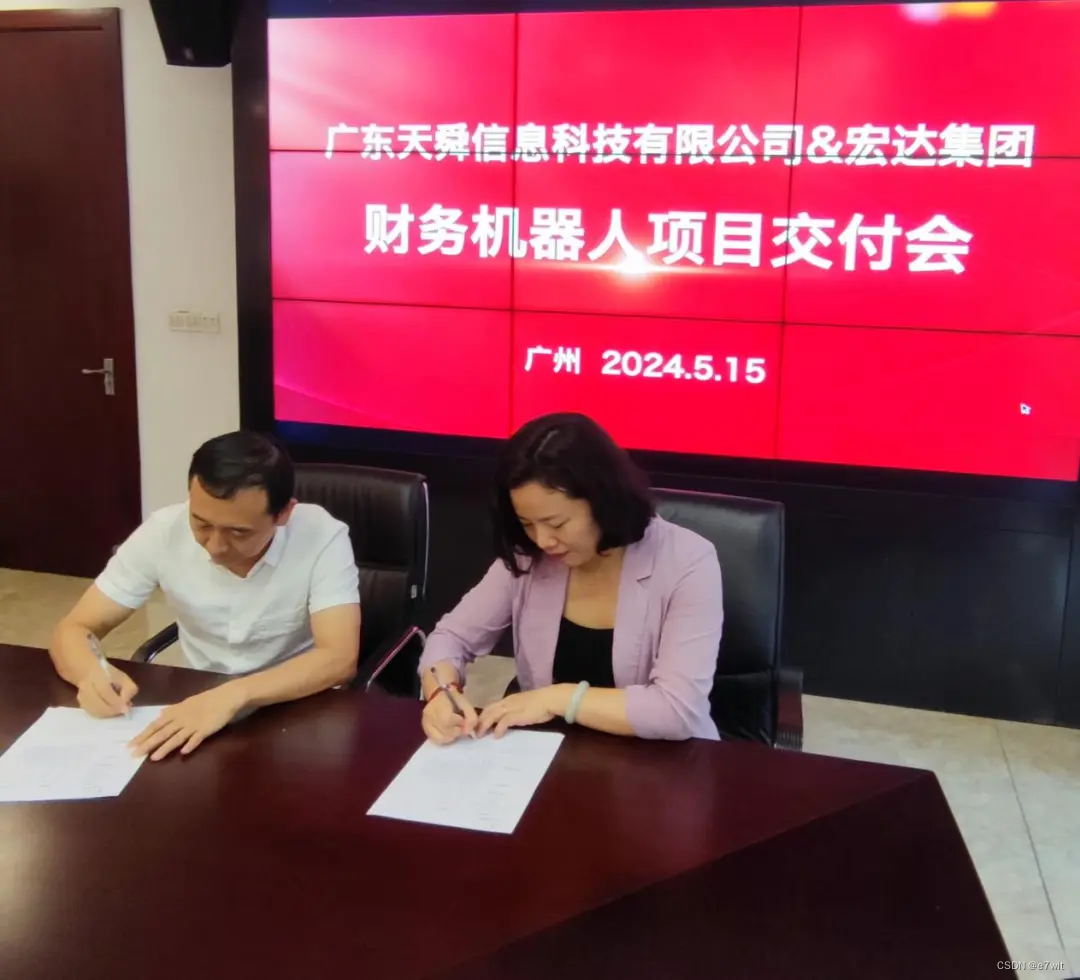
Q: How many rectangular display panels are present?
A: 9